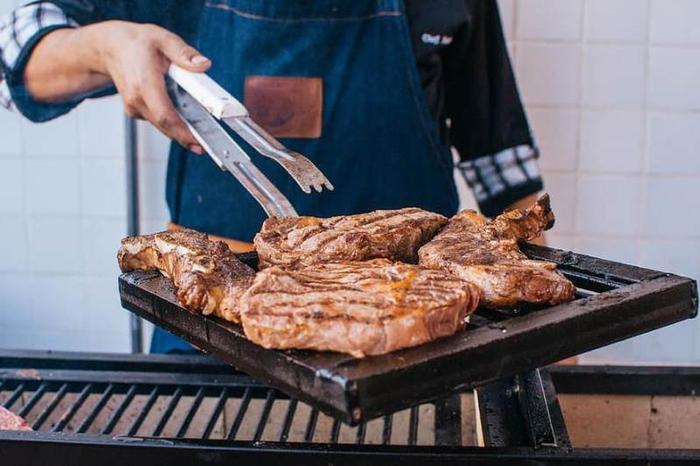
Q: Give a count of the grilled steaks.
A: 4